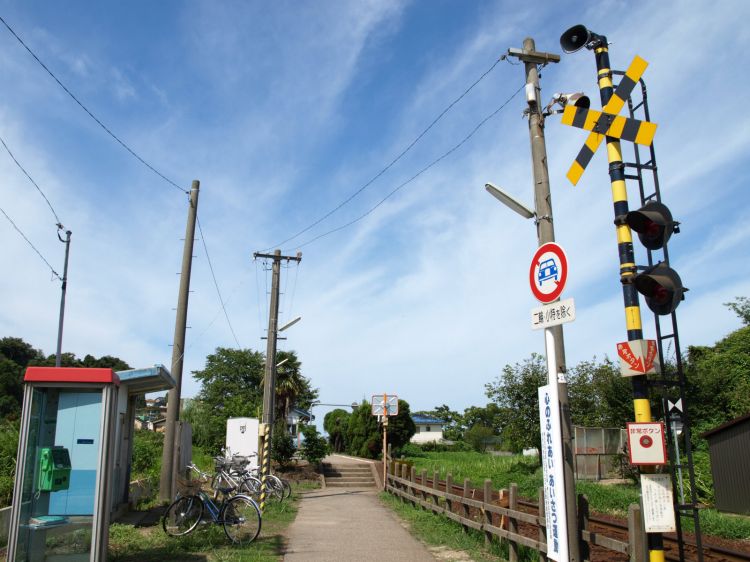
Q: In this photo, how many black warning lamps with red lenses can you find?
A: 2